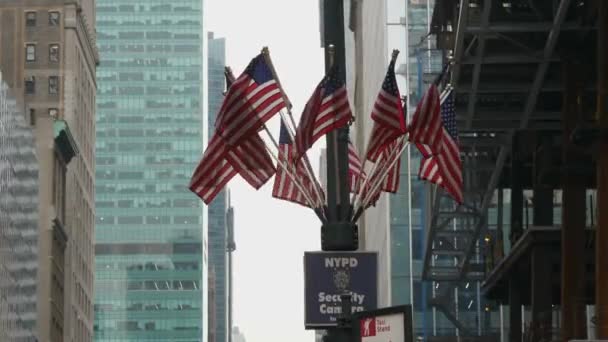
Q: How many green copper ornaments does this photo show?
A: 1